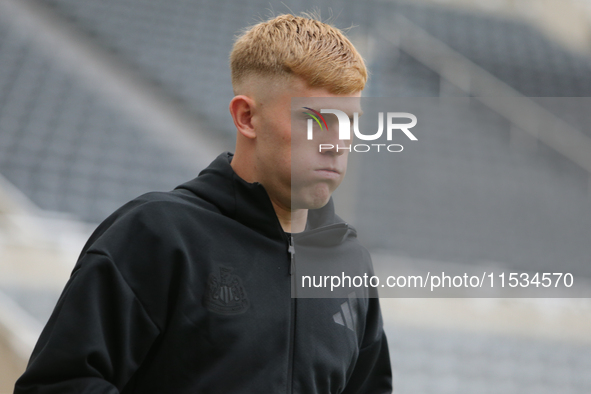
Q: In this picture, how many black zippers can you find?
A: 1